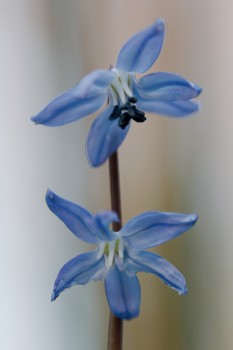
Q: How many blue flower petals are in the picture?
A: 12